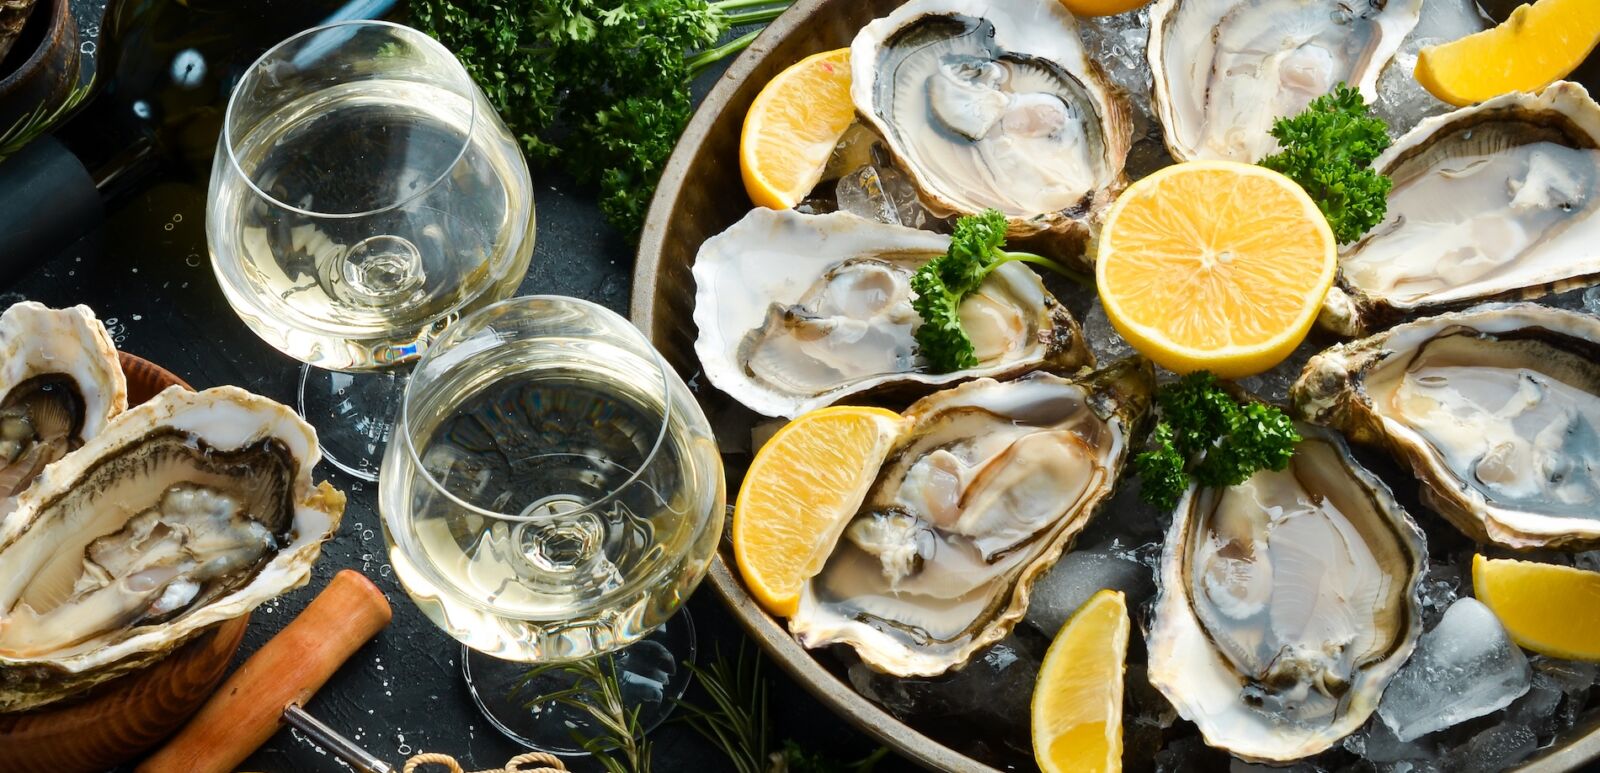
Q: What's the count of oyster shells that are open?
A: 9